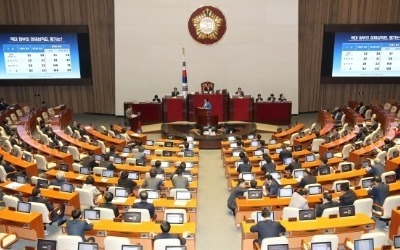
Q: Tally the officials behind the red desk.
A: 7